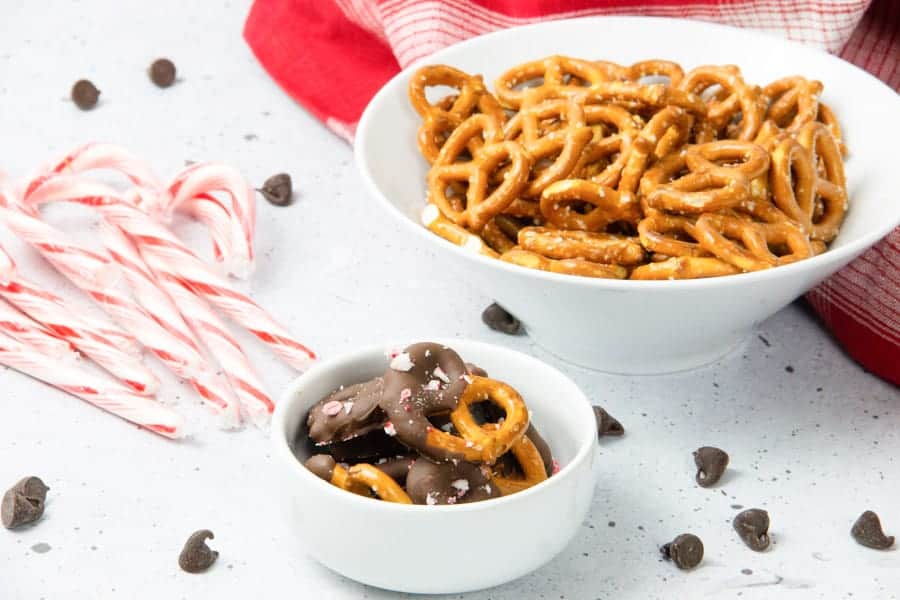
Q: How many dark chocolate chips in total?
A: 11